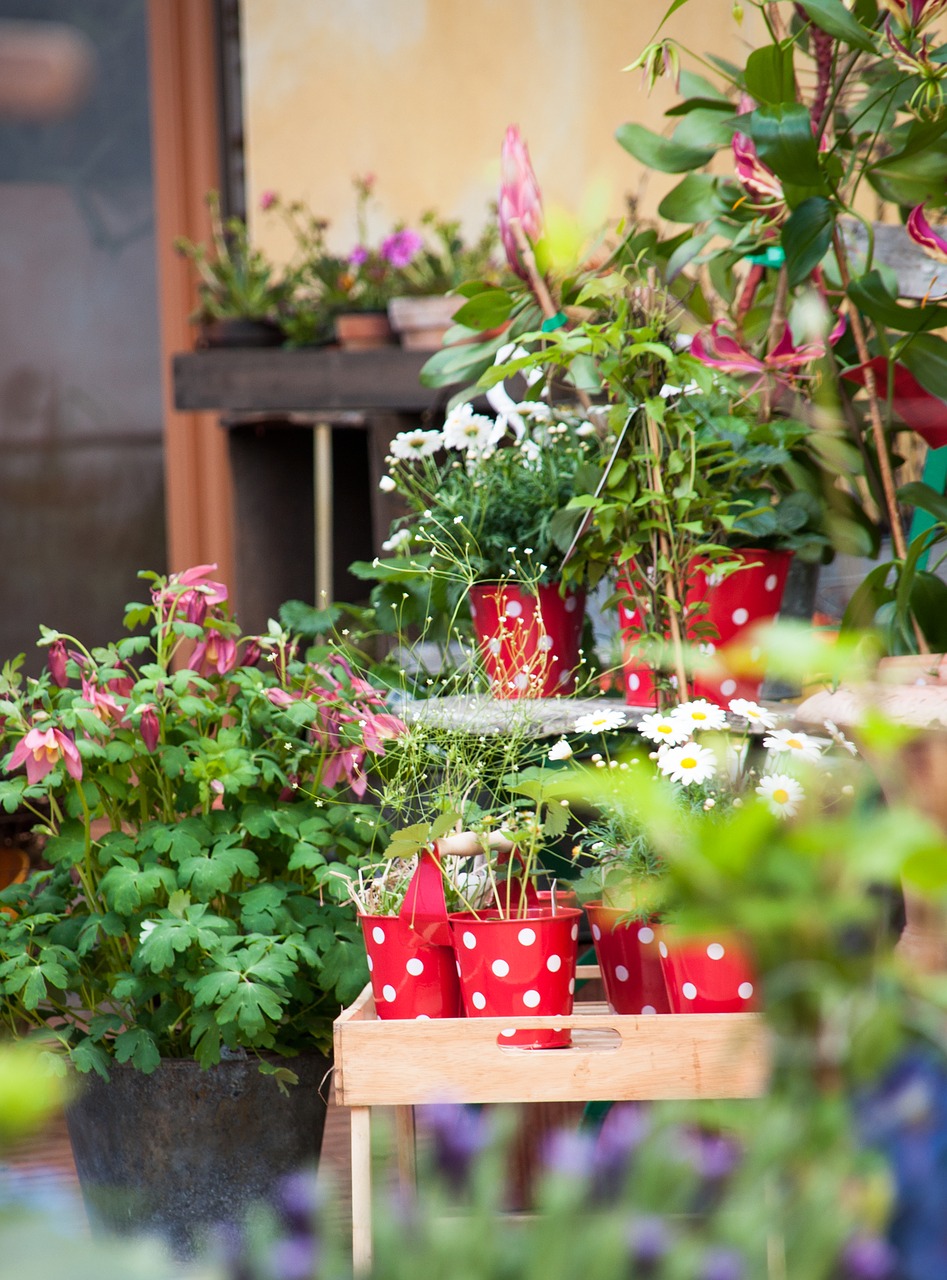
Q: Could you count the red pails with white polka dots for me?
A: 7